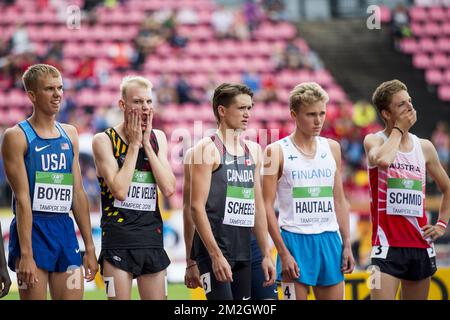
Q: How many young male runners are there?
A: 5